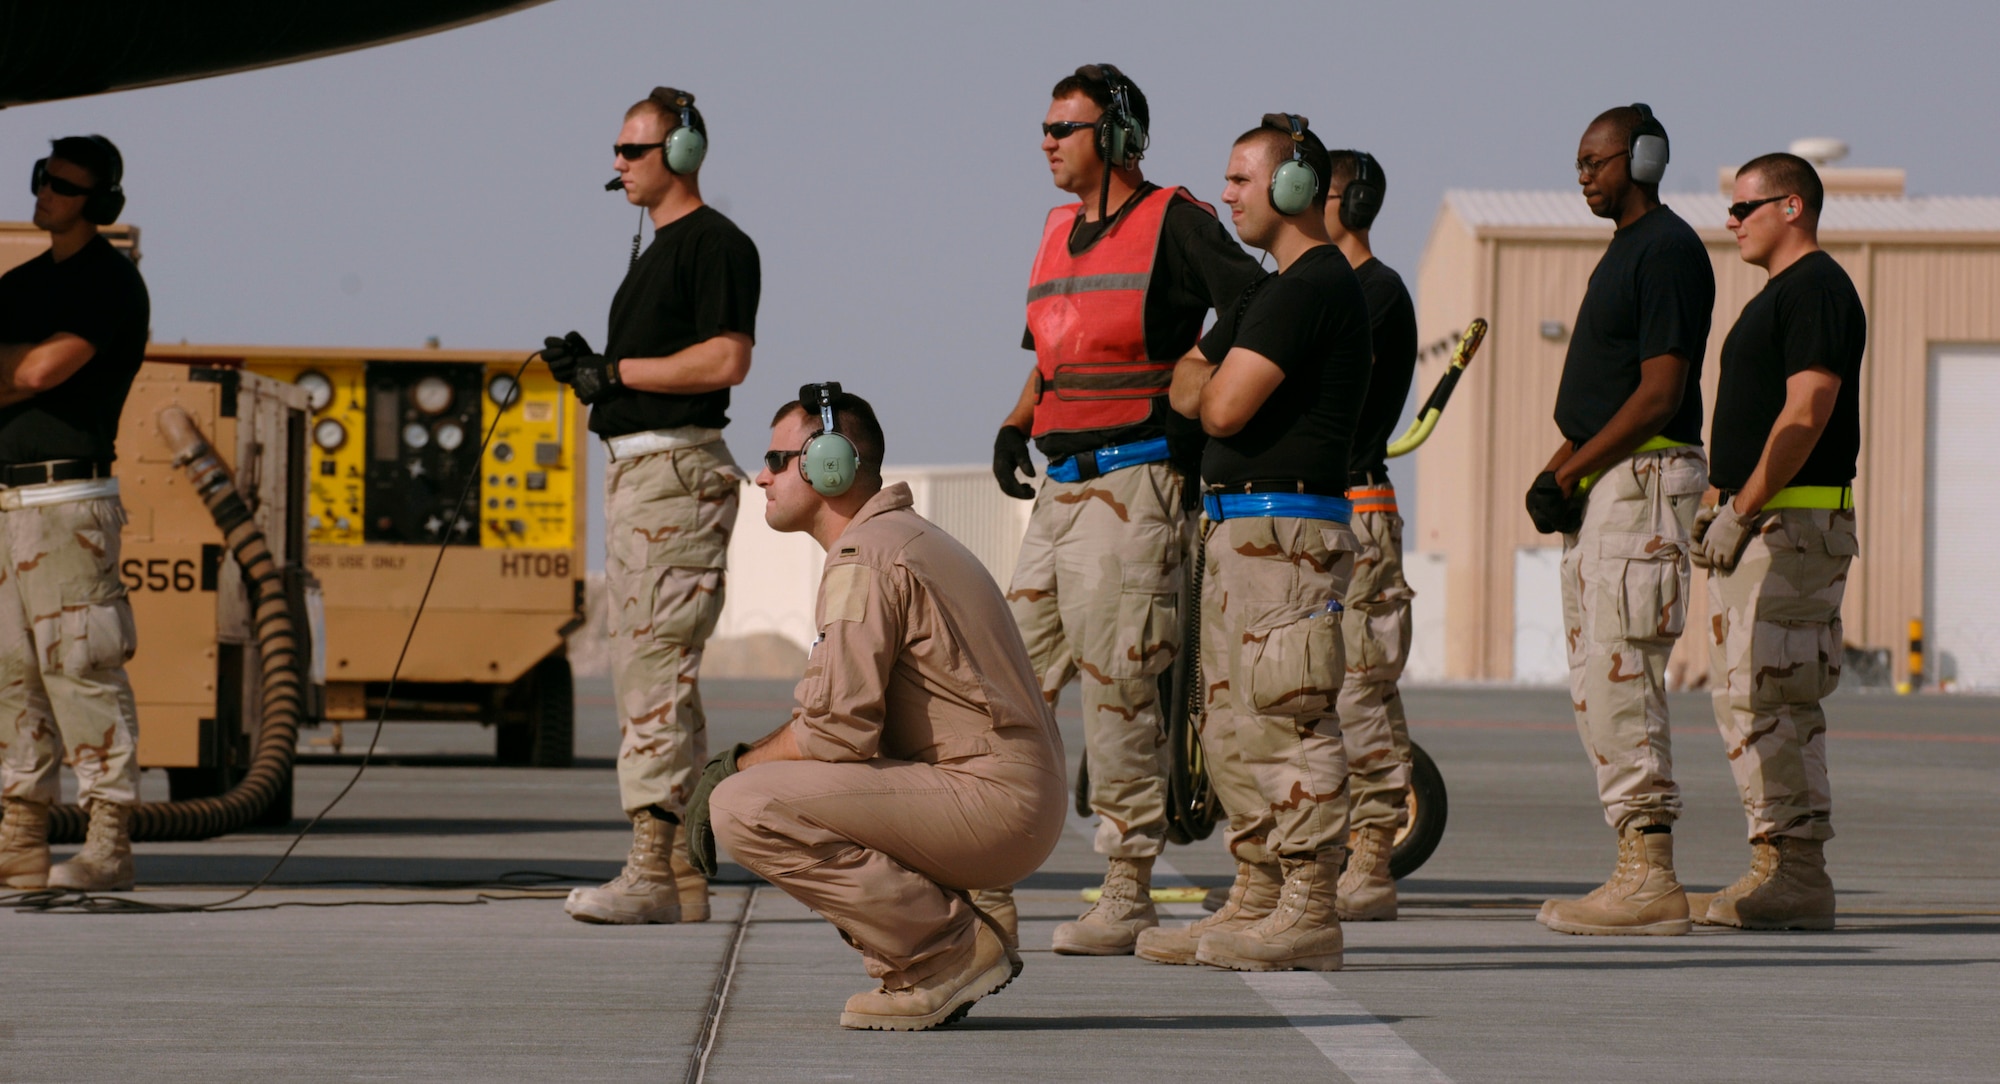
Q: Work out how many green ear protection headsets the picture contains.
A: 4